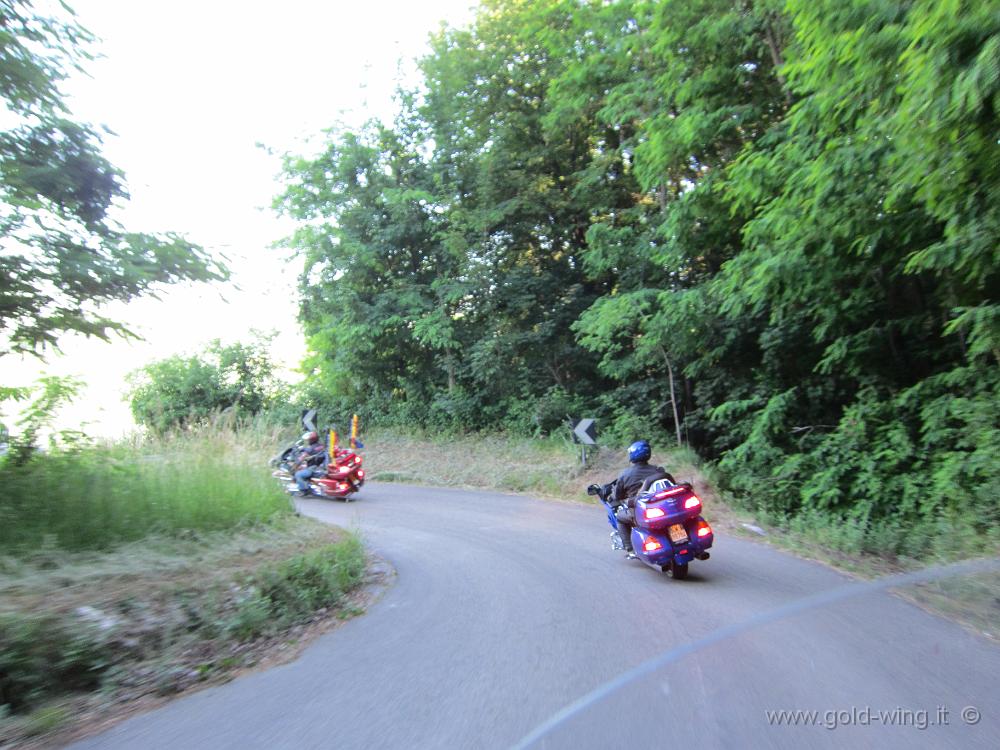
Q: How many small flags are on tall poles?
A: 2